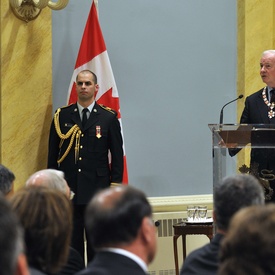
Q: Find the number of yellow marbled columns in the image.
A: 2